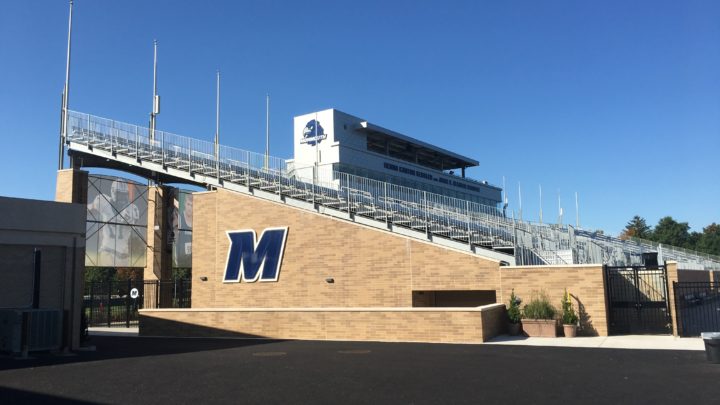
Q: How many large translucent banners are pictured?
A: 2